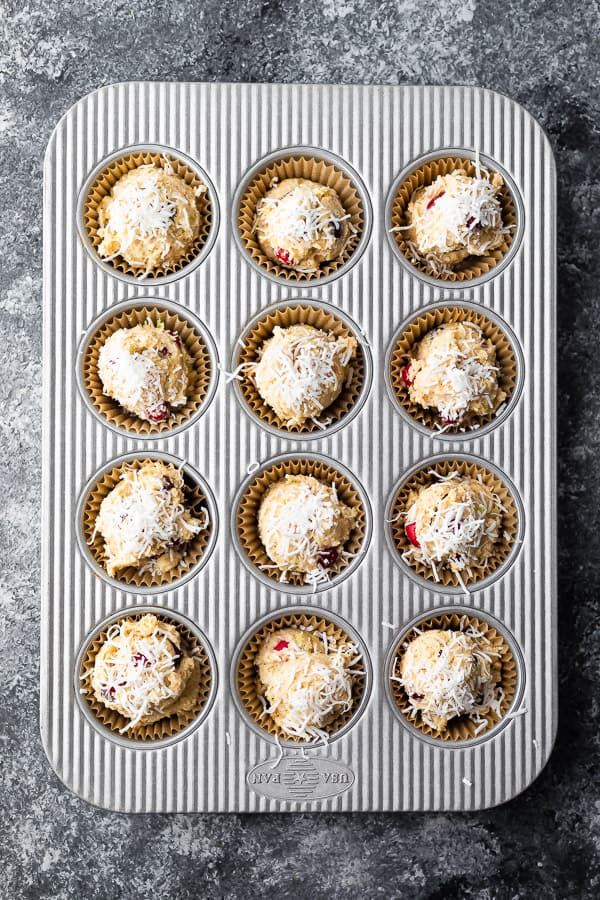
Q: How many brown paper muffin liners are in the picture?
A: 12